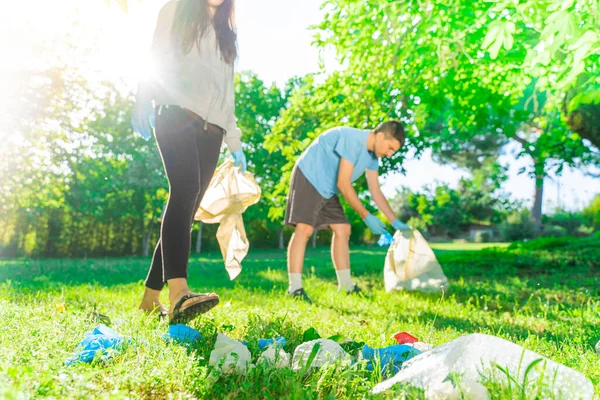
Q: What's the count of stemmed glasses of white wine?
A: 0